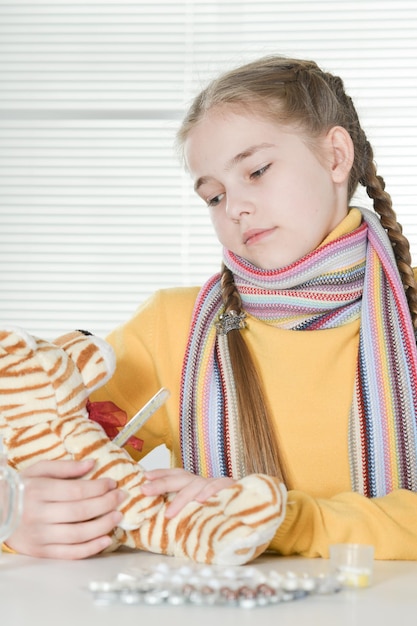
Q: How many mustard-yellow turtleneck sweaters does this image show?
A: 1